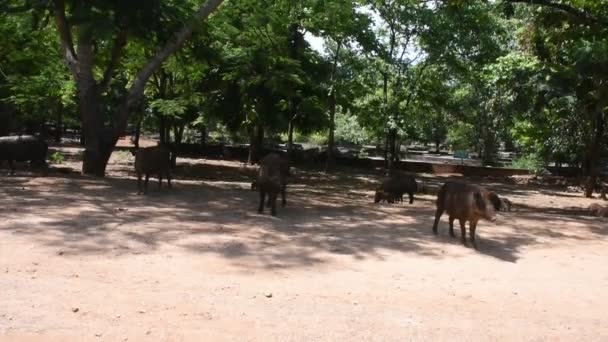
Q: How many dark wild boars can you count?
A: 5